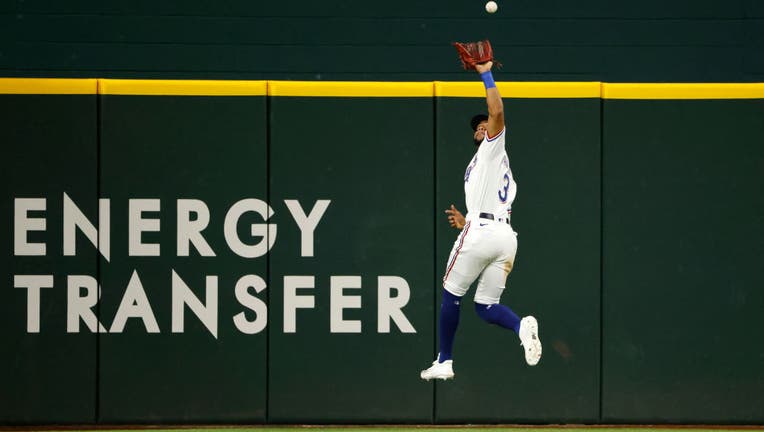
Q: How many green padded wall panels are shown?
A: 5